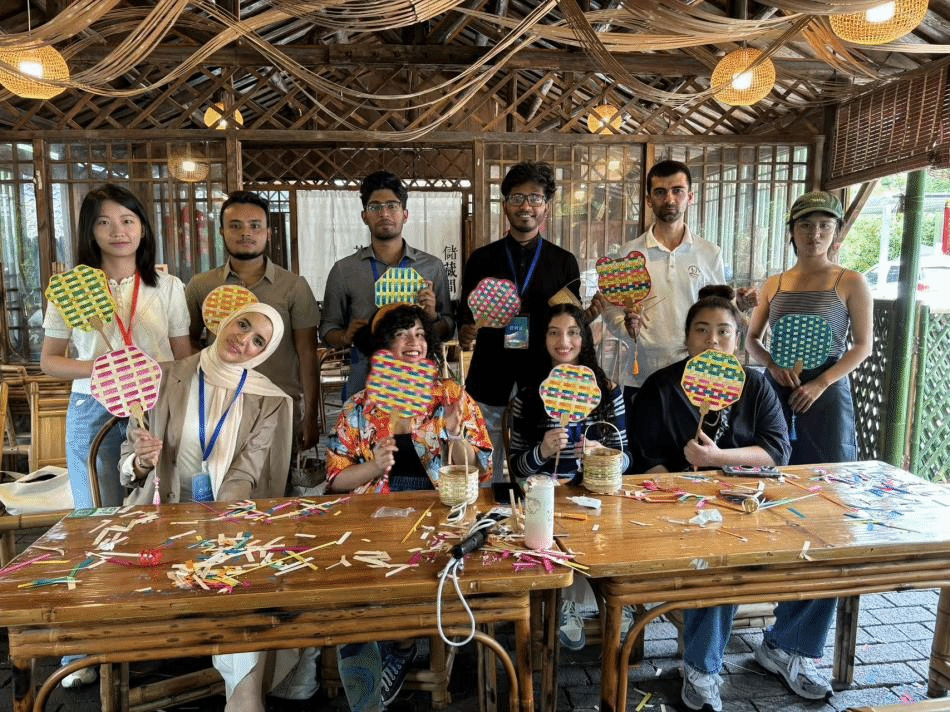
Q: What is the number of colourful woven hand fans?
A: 10